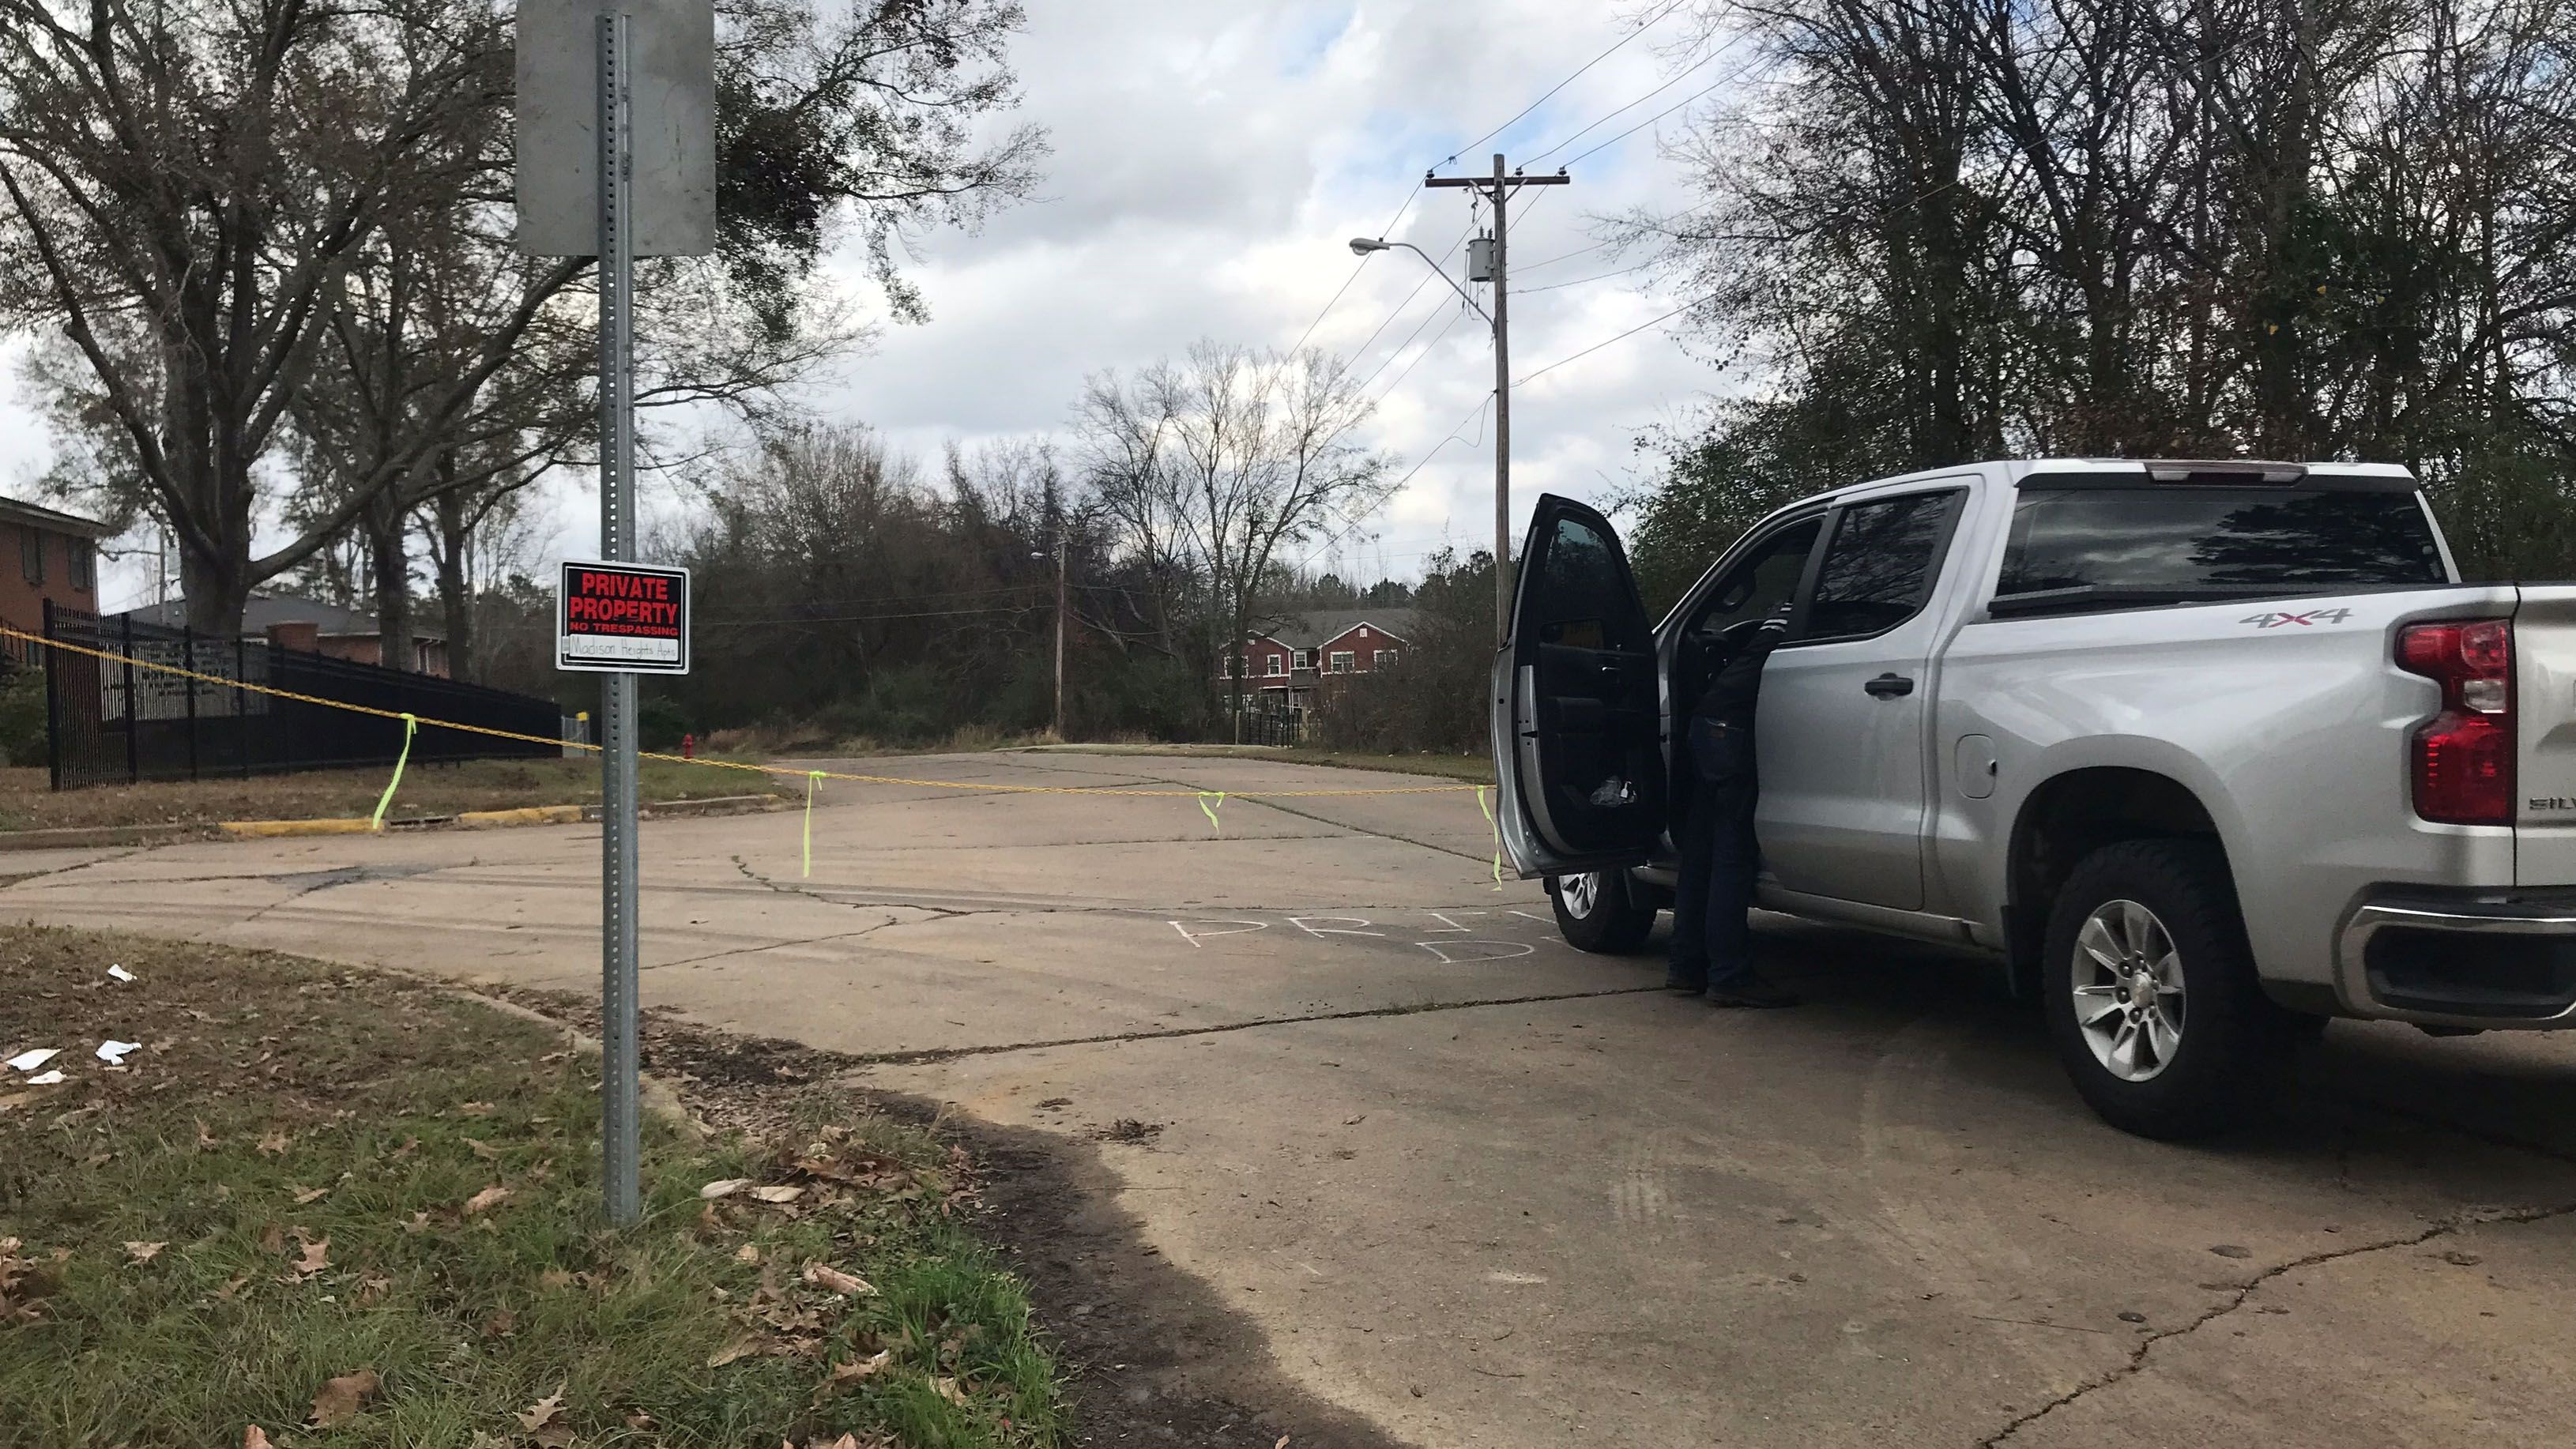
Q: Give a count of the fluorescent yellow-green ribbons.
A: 4